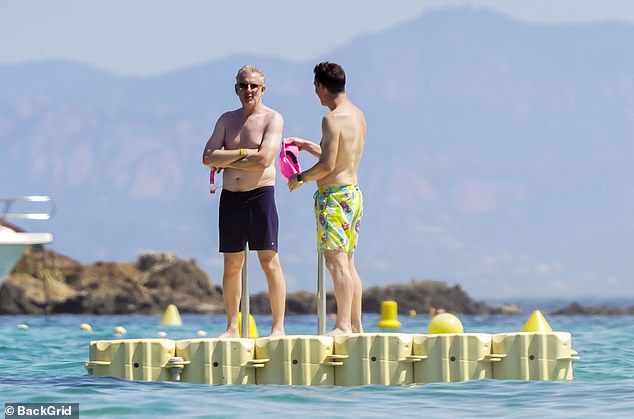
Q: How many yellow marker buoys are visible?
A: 5